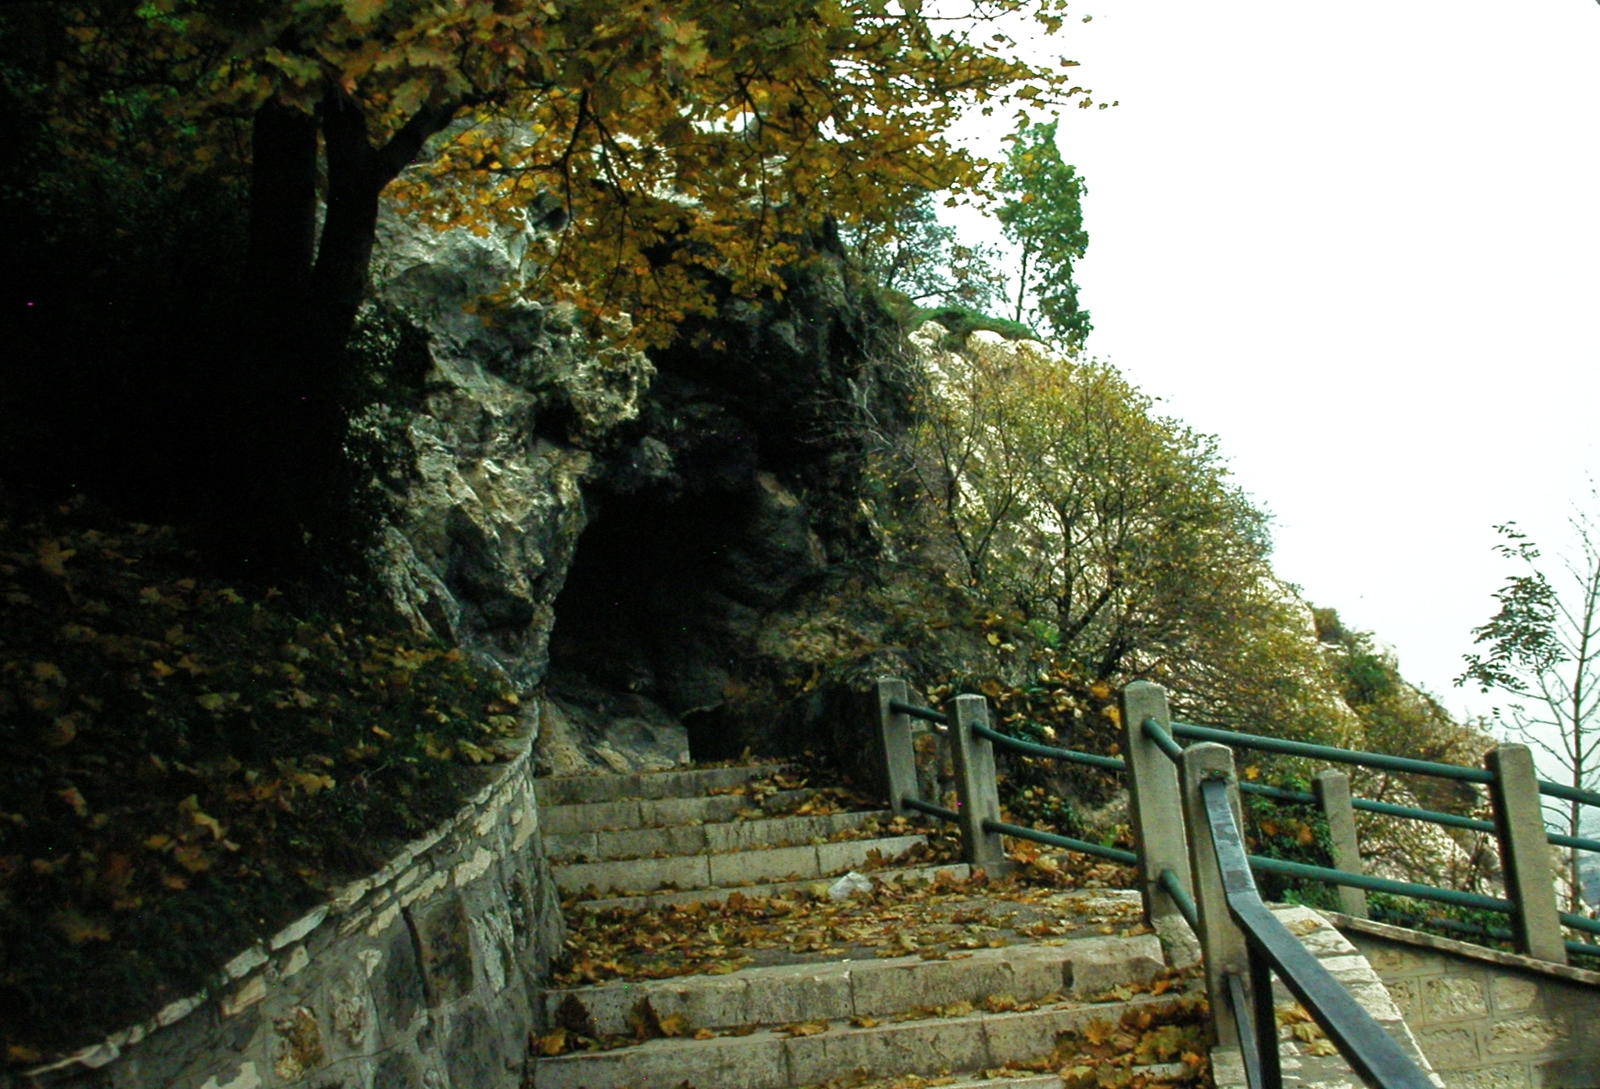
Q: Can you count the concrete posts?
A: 6